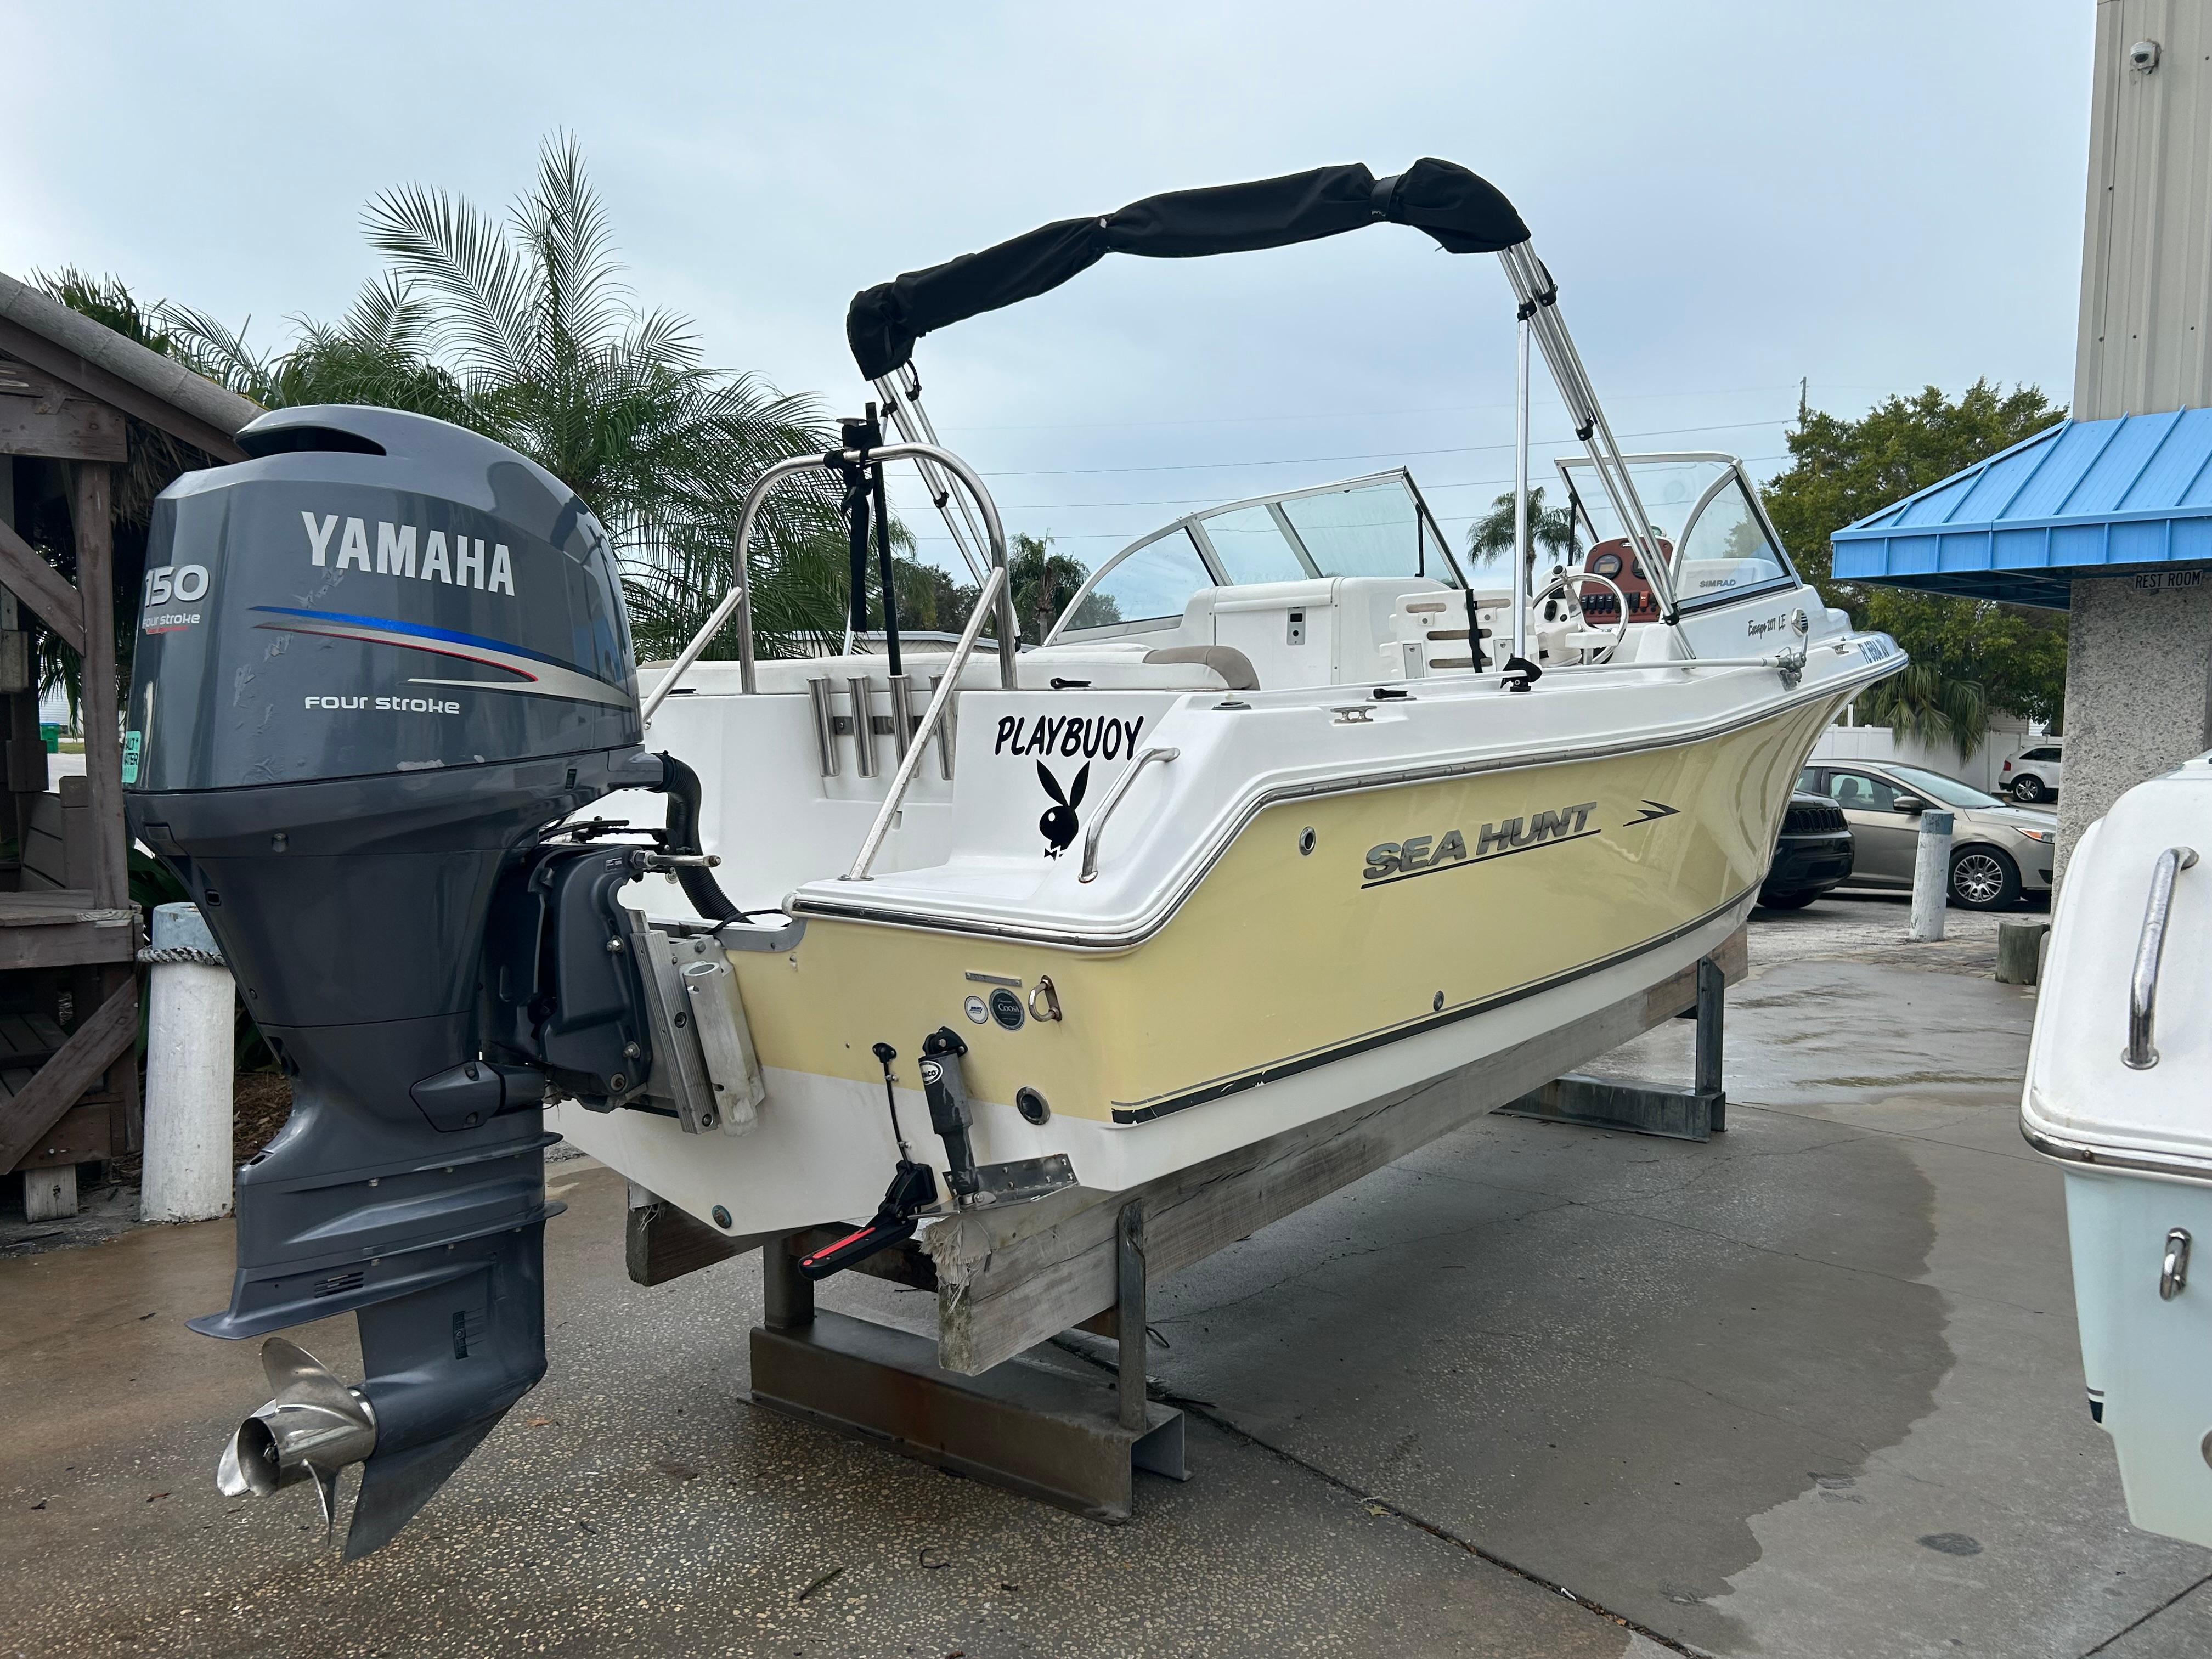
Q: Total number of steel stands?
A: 2